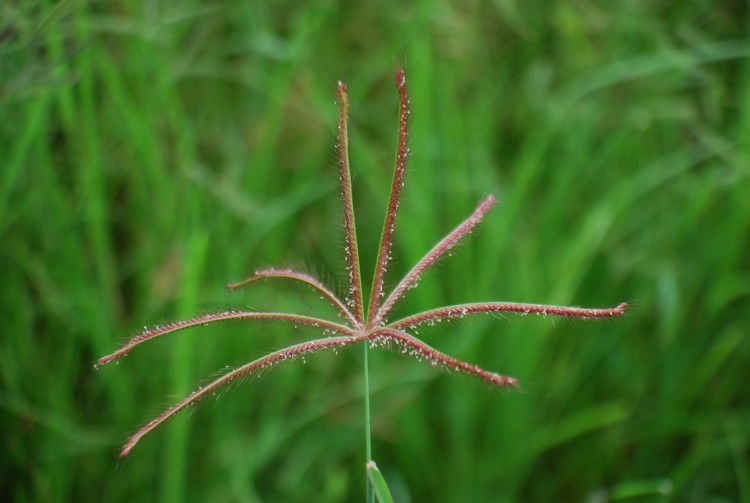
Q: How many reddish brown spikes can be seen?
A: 8